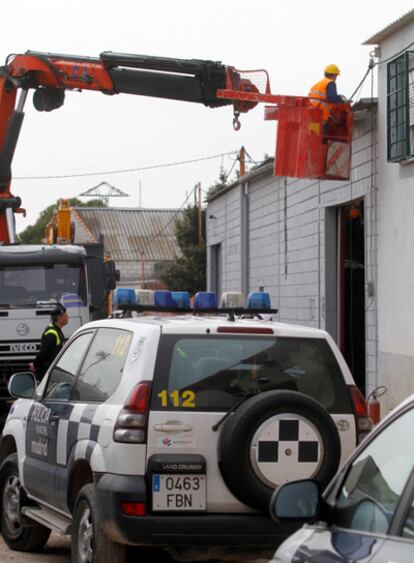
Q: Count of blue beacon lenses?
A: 5